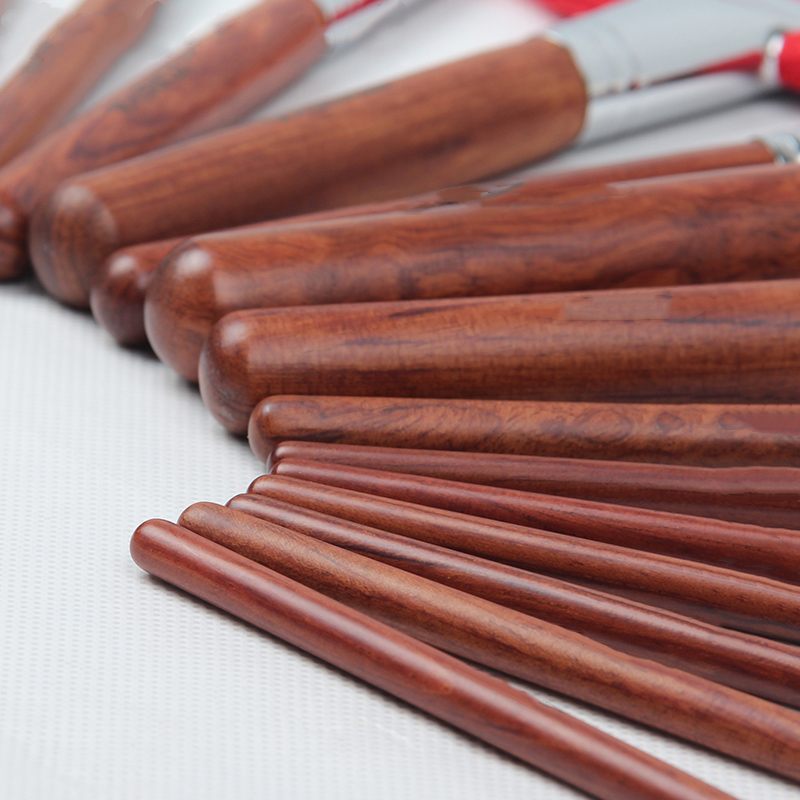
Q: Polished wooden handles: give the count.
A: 13